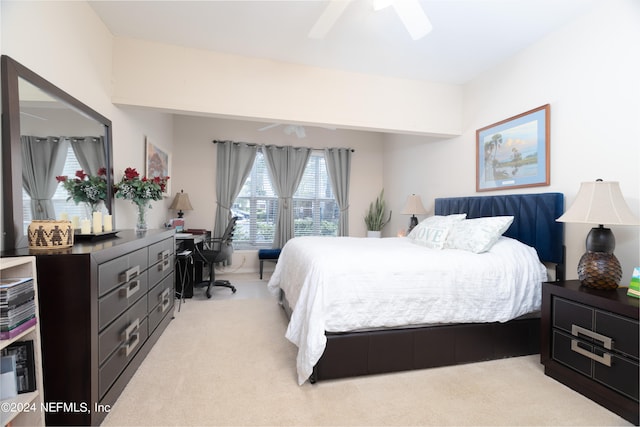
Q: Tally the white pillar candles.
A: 3